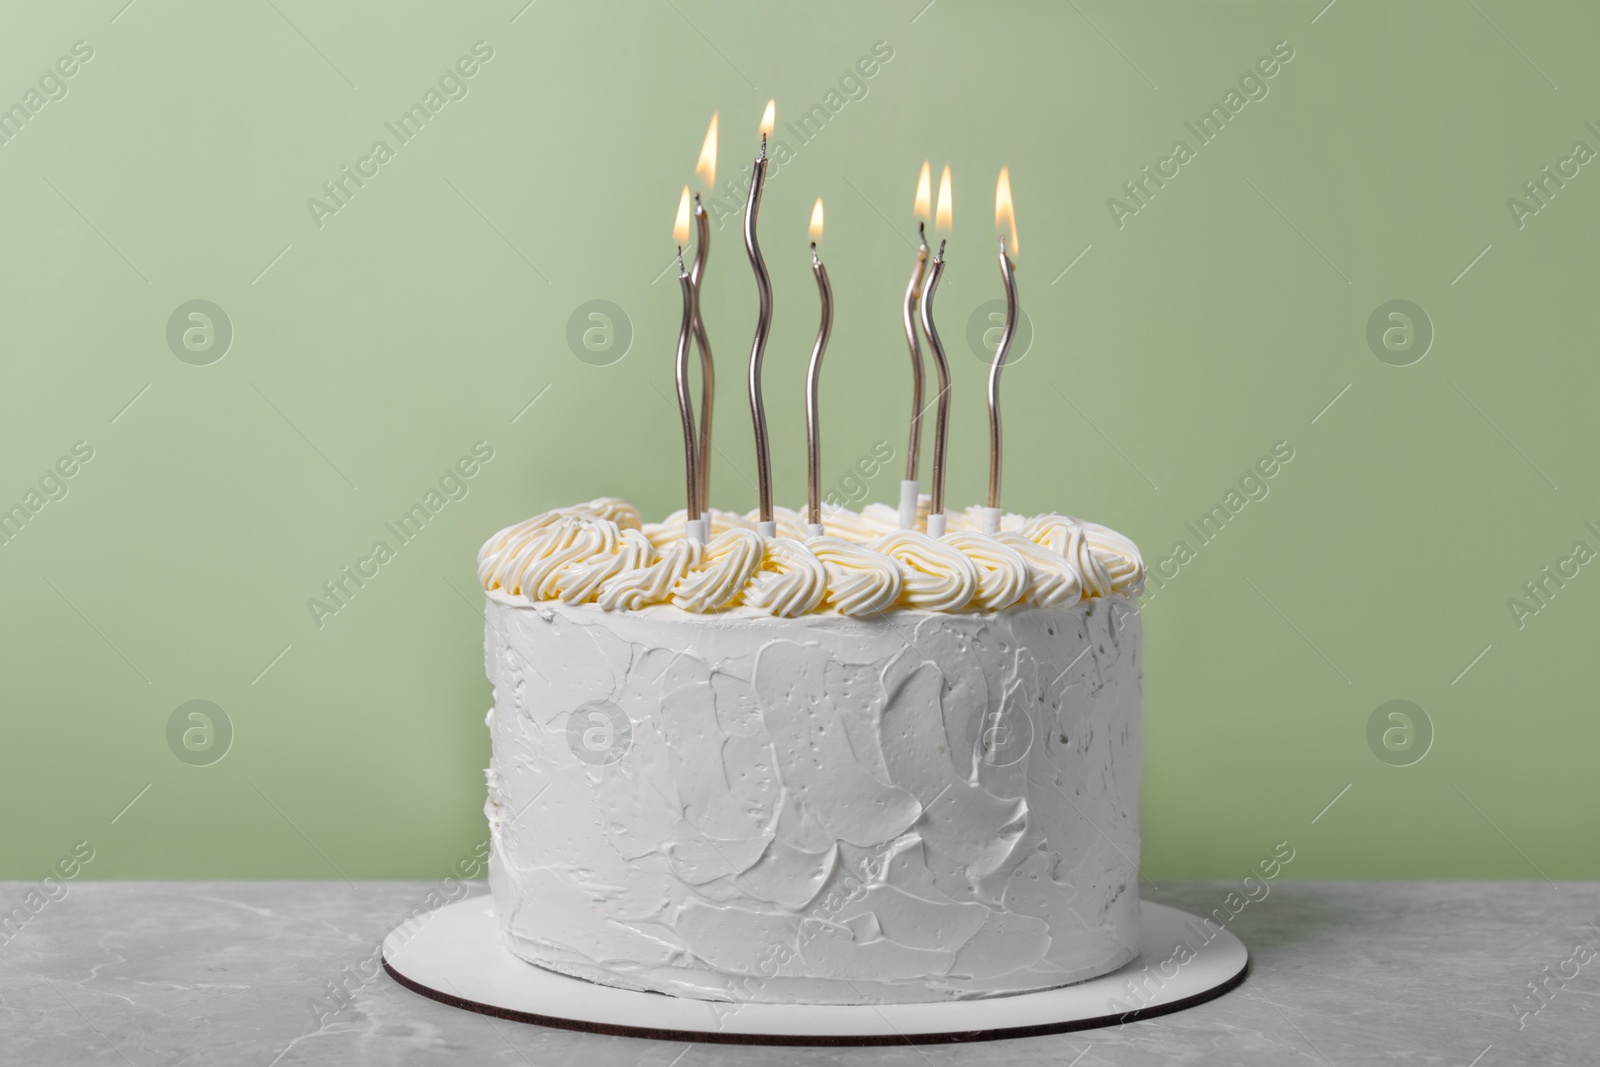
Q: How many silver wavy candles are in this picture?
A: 7